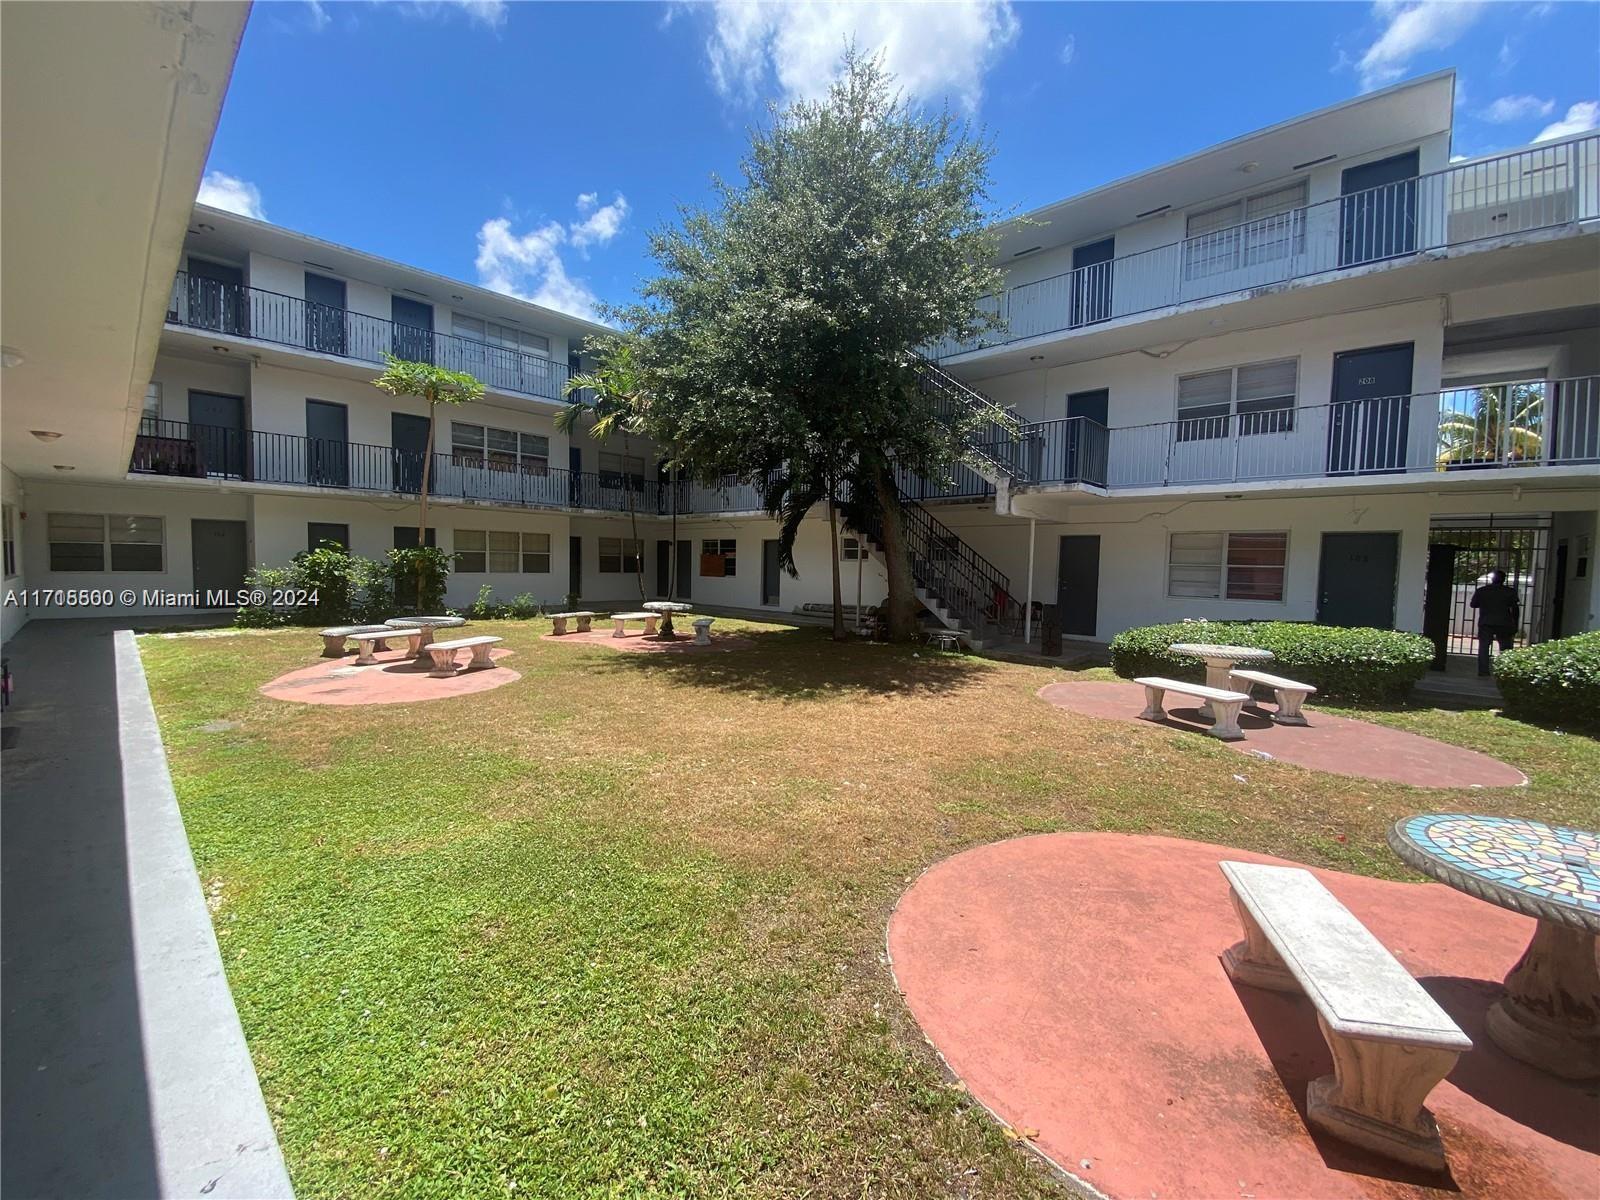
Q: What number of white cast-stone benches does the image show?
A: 9